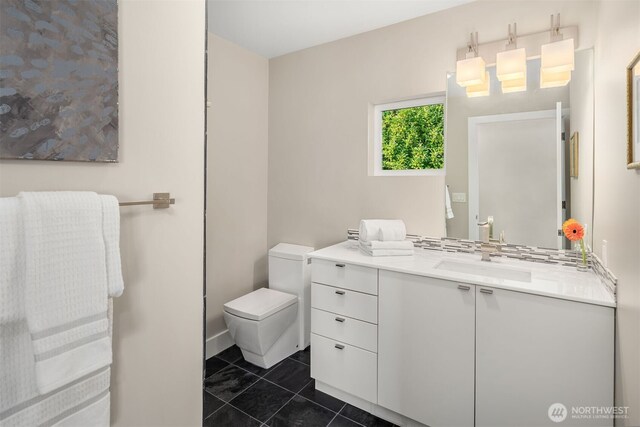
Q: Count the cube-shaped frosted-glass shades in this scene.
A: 3